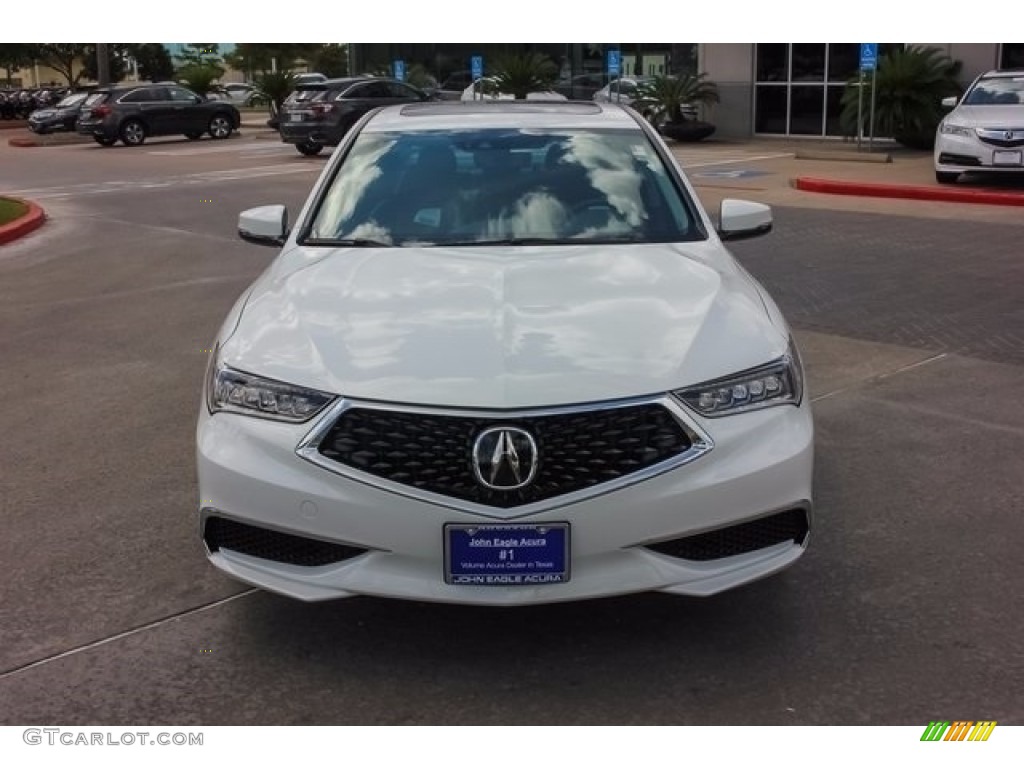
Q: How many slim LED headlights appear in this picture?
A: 2